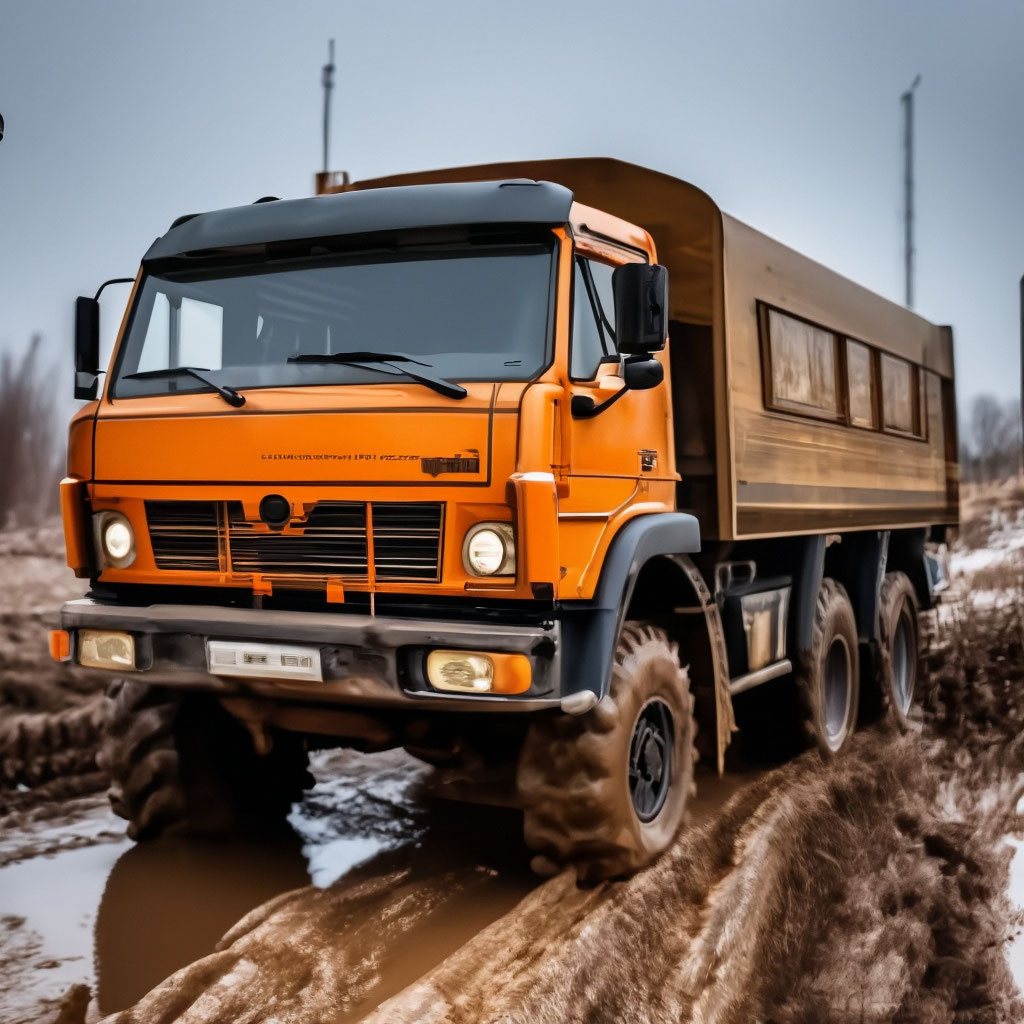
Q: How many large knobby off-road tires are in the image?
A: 4